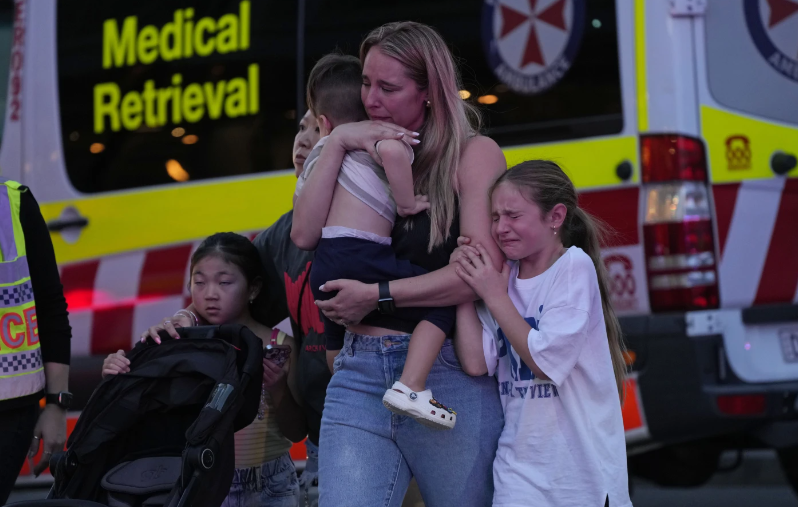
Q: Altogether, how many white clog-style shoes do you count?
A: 1